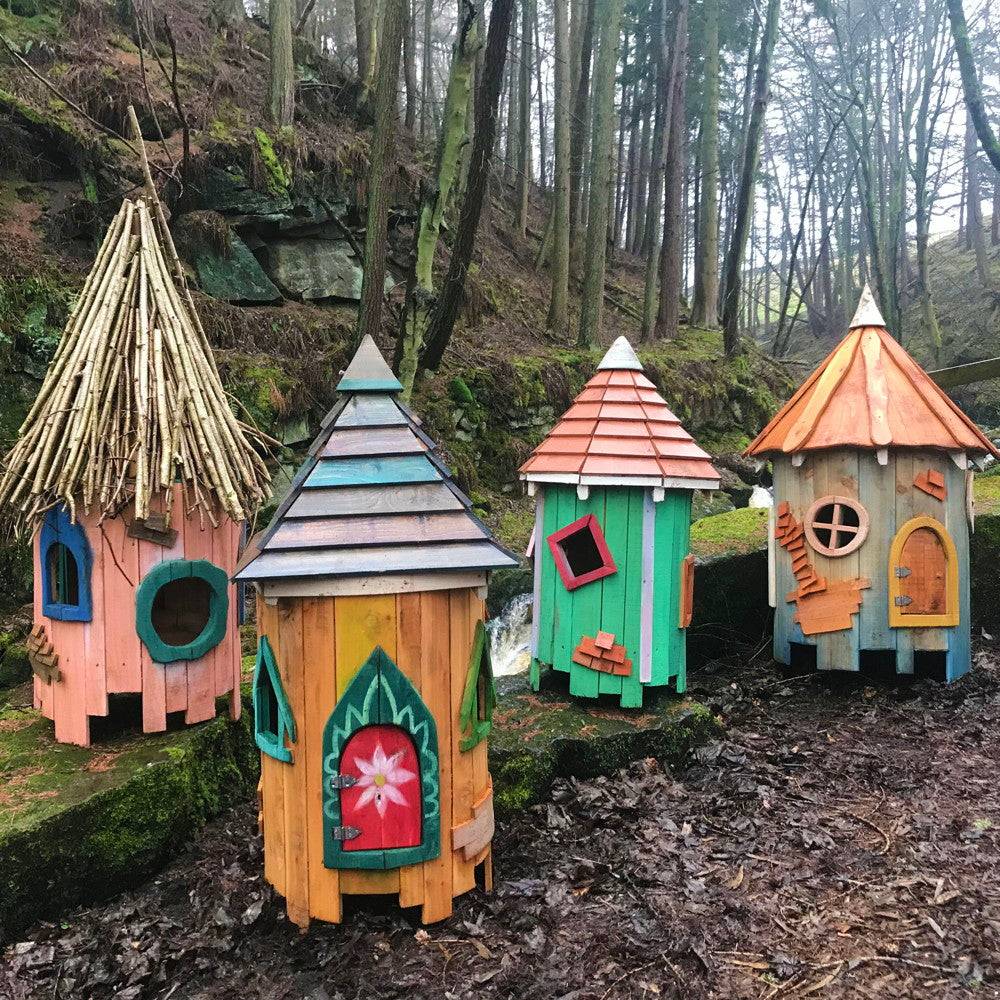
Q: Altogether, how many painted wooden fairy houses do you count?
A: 4